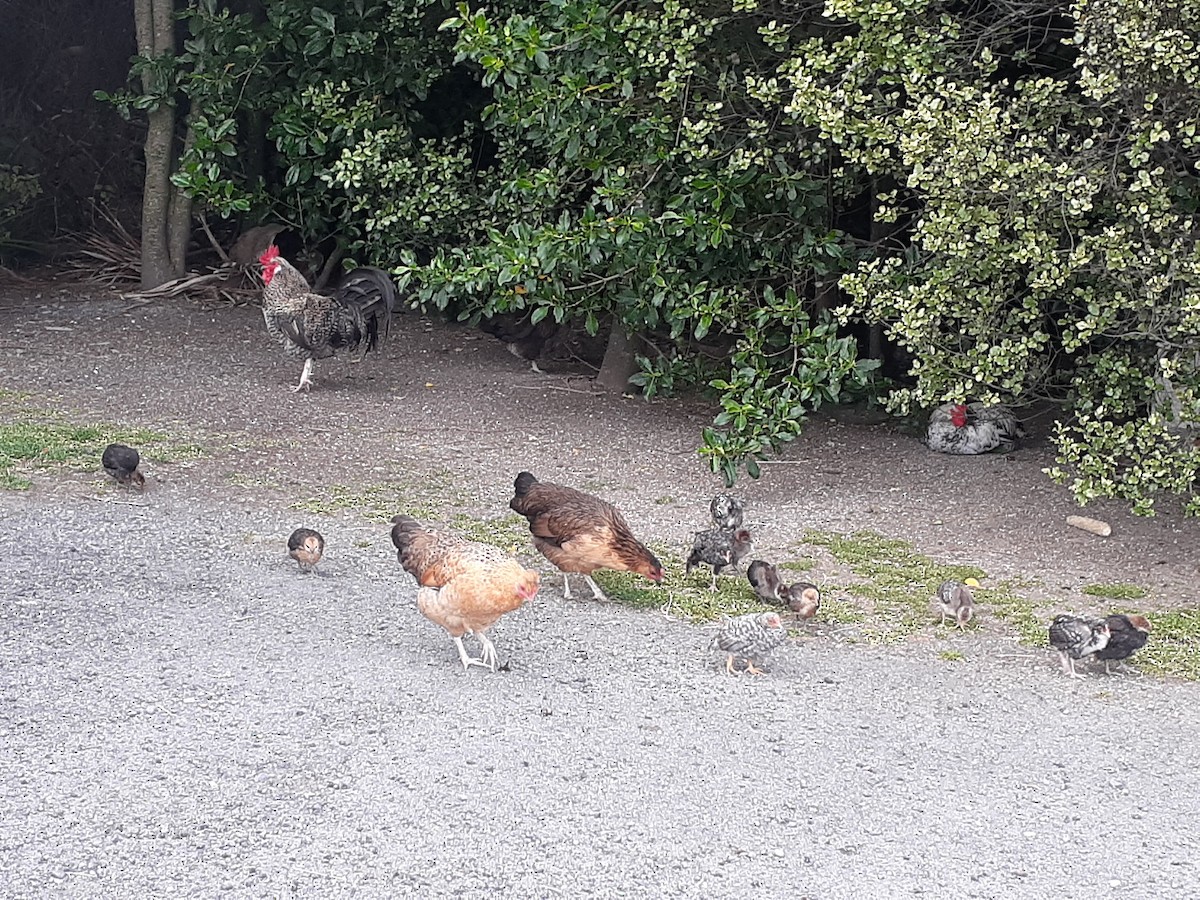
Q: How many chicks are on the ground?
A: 10